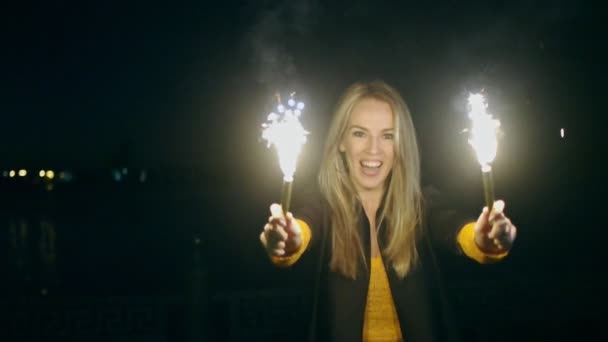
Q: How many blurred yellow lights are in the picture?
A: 4